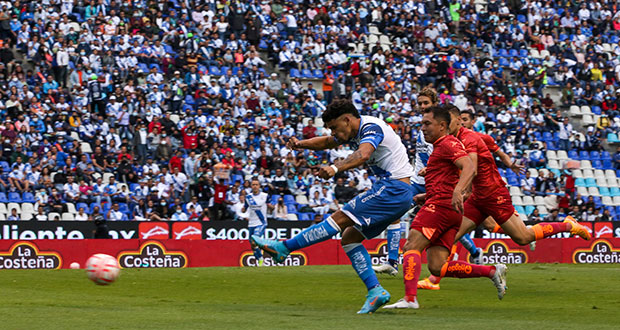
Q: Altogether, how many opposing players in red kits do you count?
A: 3